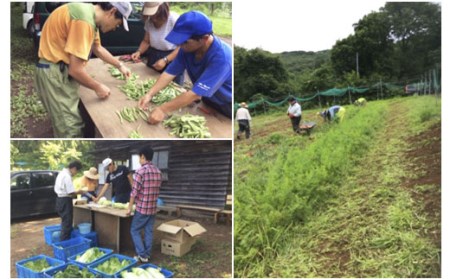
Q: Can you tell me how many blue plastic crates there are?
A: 8